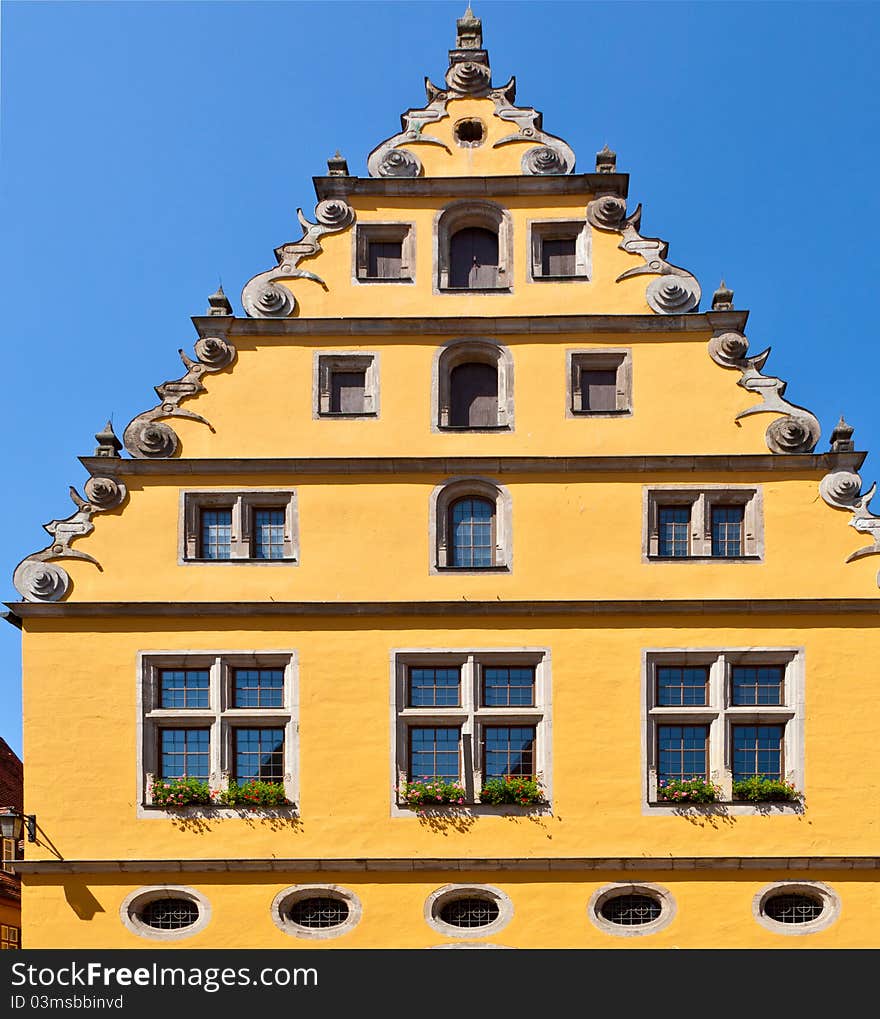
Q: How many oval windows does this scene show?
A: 5